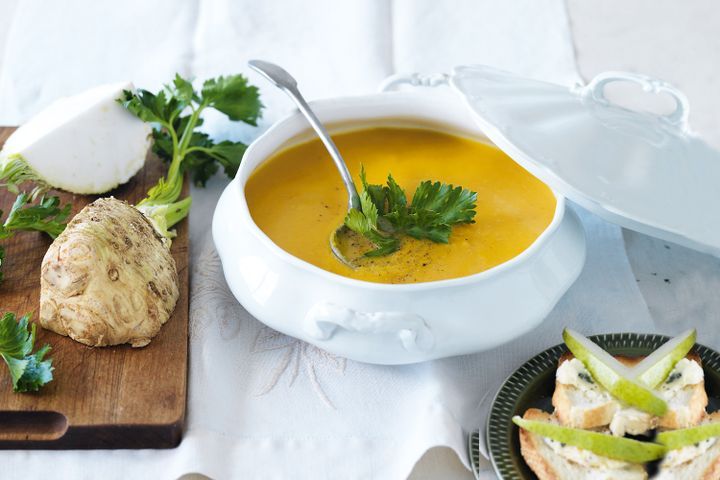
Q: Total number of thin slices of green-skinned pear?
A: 4